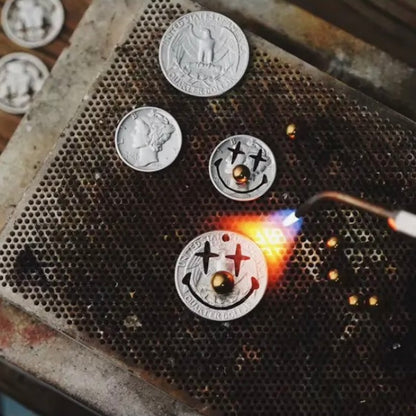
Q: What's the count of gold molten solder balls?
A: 7